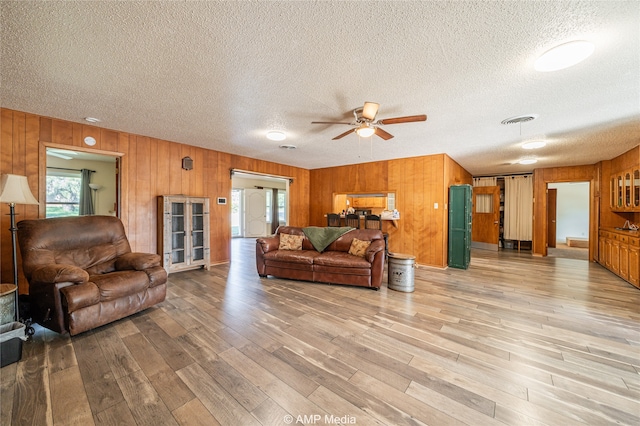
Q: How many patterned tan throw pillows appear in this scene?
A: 2